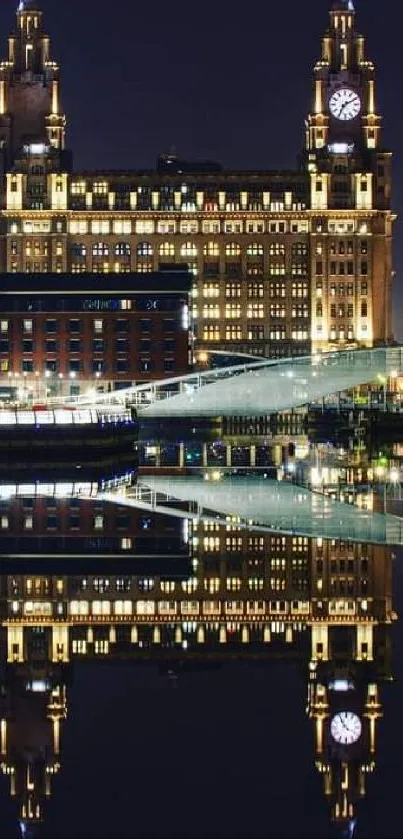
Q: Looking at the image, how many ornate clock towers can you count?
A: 2